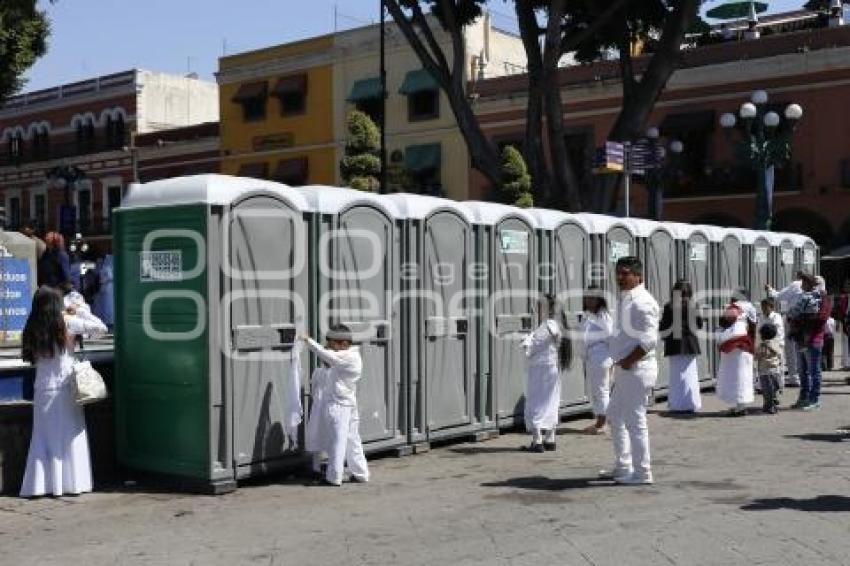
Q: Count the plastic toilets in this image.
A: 12